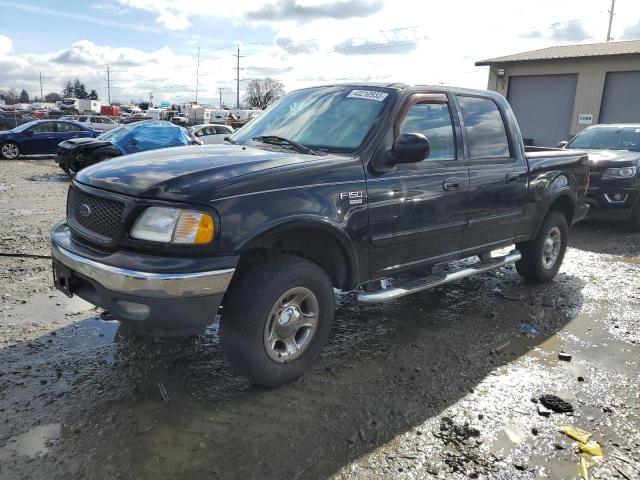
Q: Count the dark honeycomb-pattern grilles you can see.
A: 1